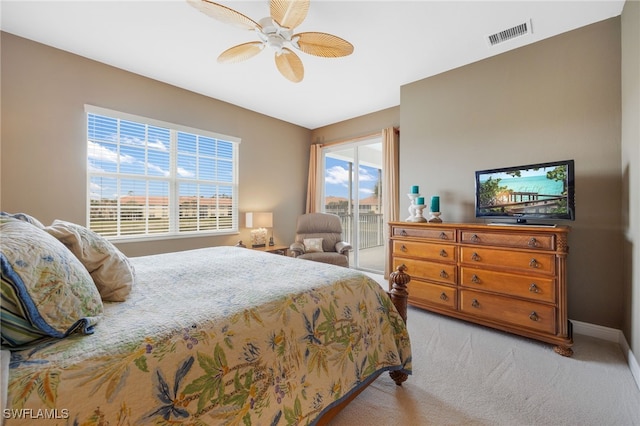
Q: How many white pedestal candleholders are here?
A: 3